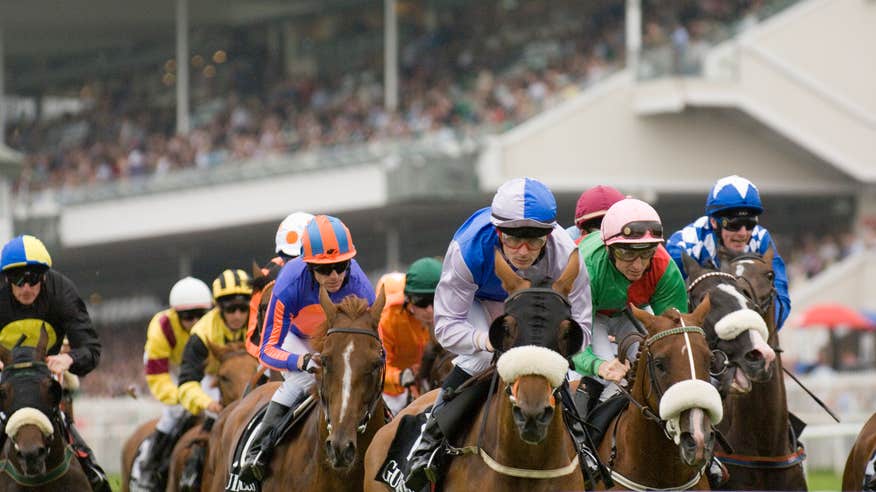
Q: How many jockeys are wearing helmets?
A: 10